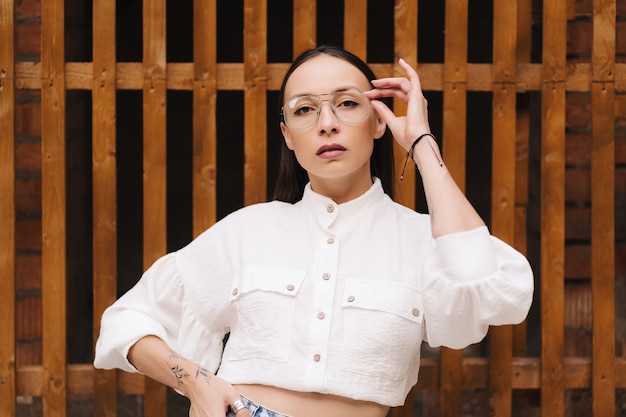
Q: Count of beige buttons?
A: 9